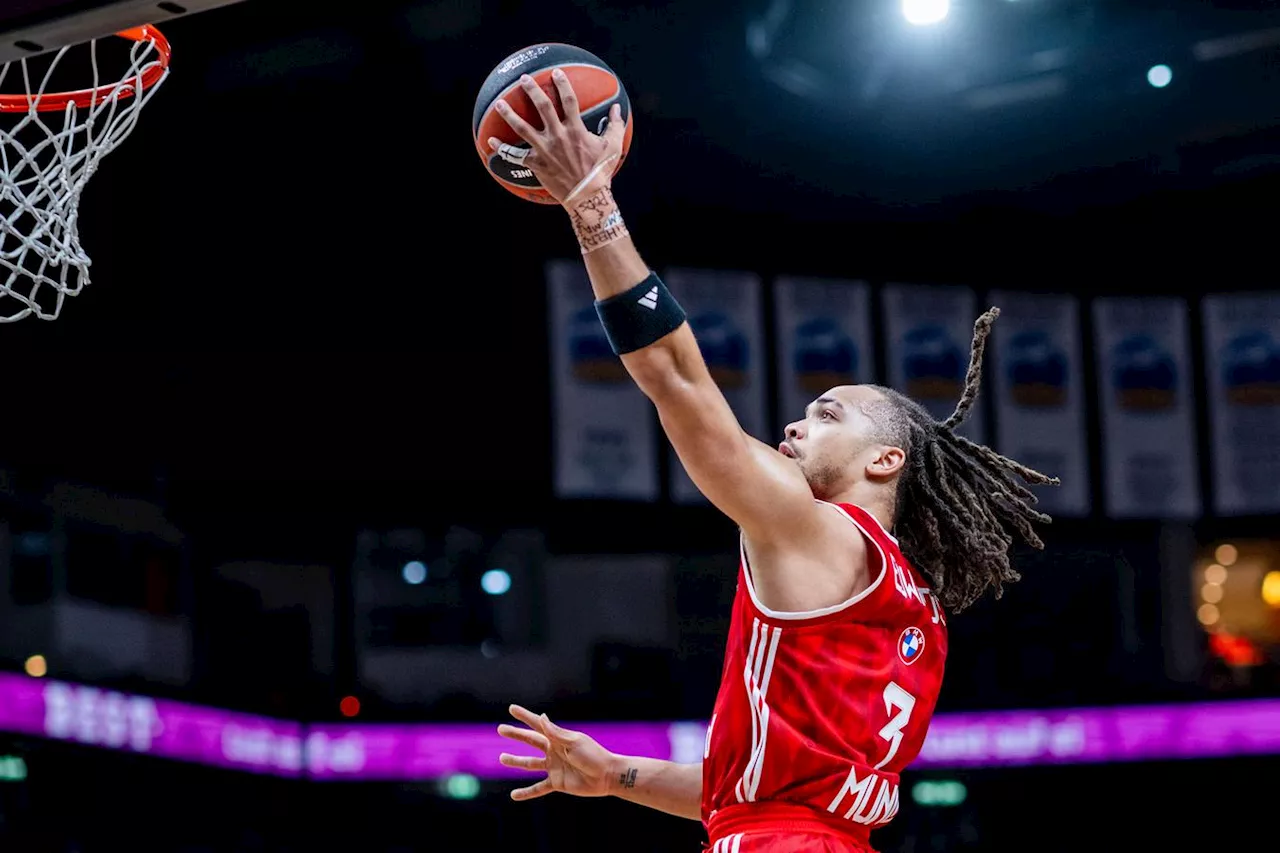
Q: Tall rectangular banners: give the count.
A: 7